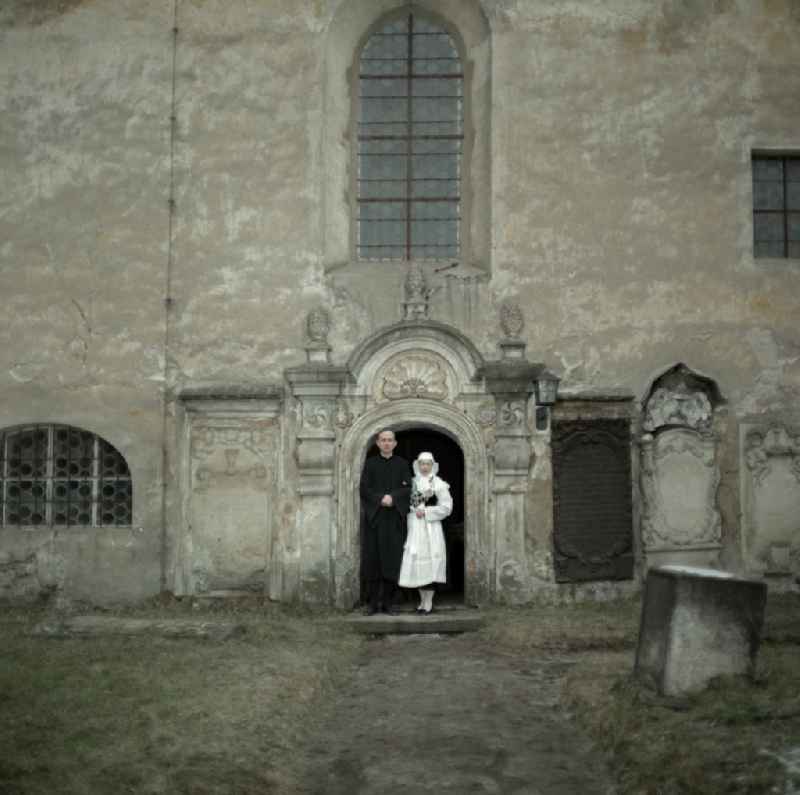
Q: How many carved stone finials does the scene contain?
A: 3